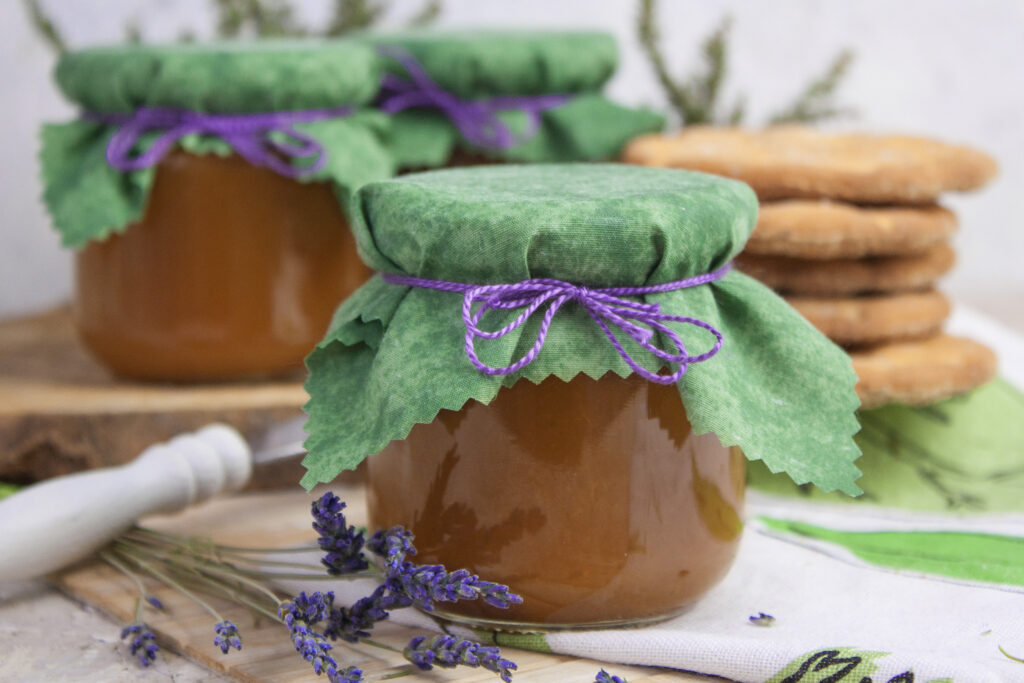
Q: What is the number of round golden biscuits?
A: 5